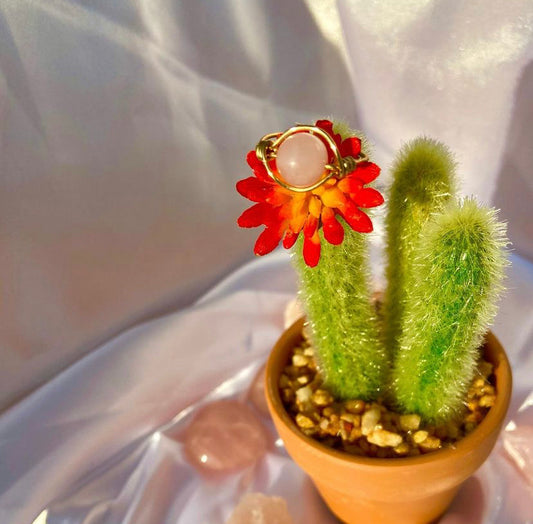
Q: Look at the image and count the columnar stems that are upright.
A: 3